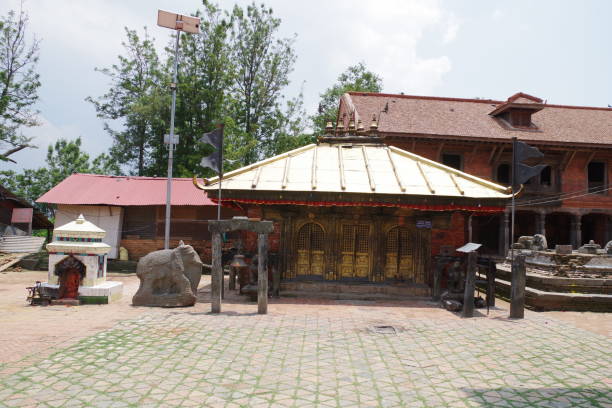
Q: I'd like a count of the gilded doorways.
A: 3